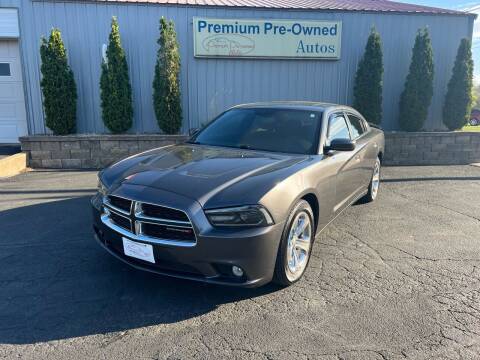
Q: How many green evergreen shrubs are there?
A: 6